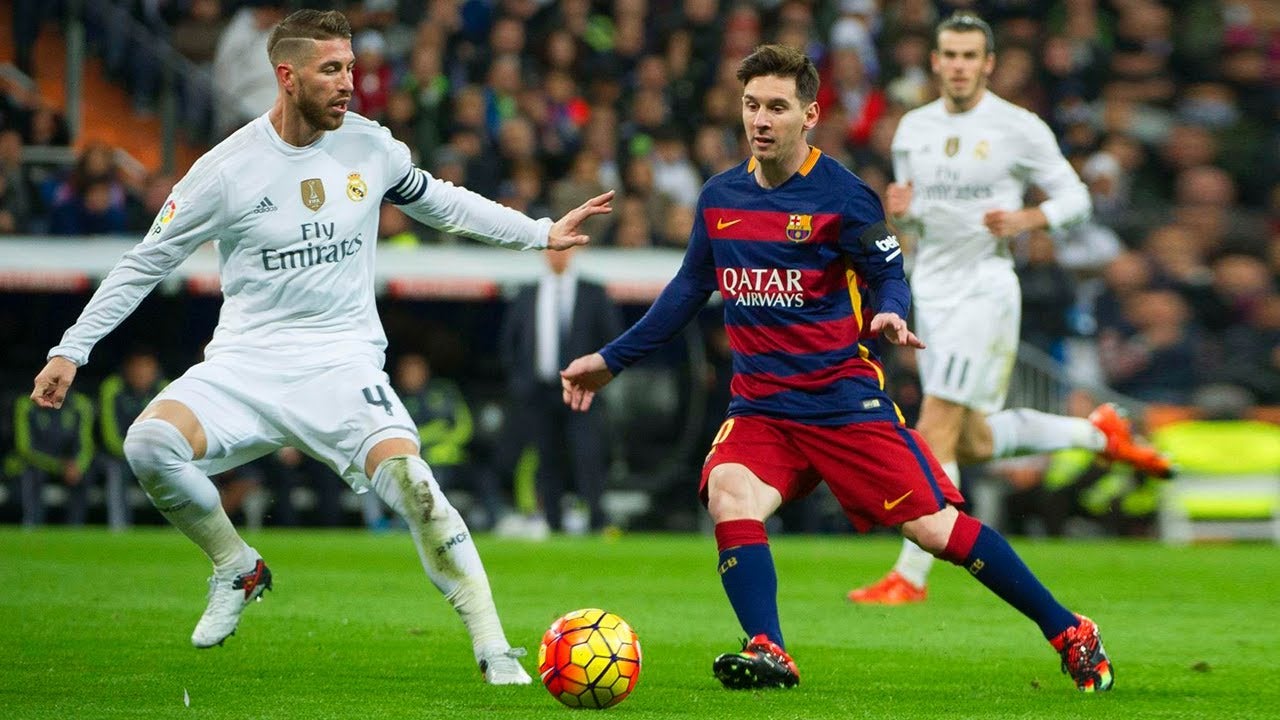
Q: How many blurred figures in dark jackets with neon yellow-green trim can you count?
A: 3